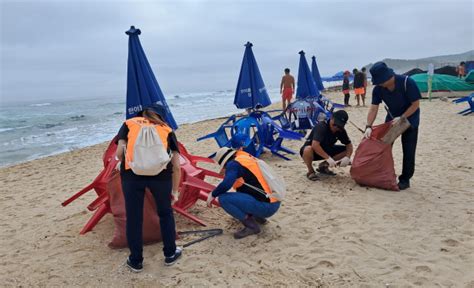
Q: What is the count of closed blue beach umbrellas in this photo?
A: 4